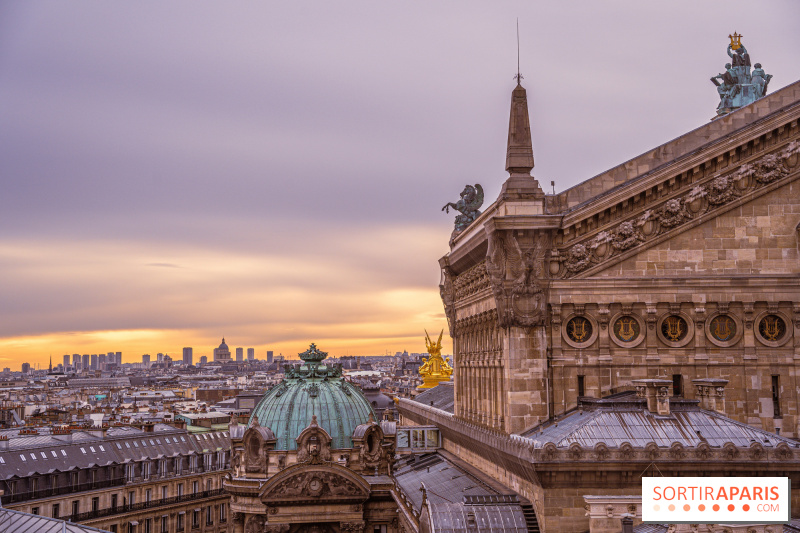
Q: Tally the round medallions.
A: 5